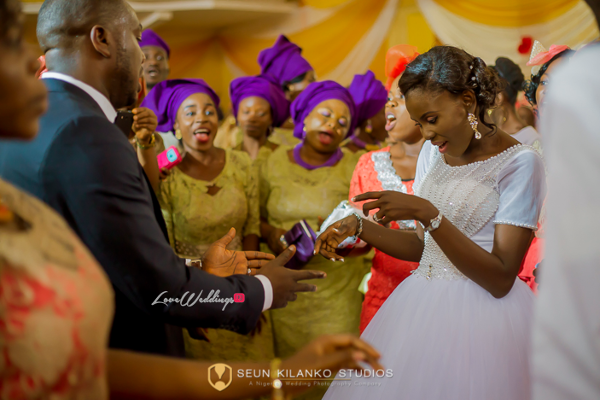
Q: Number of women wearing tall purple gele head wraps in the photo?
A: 5